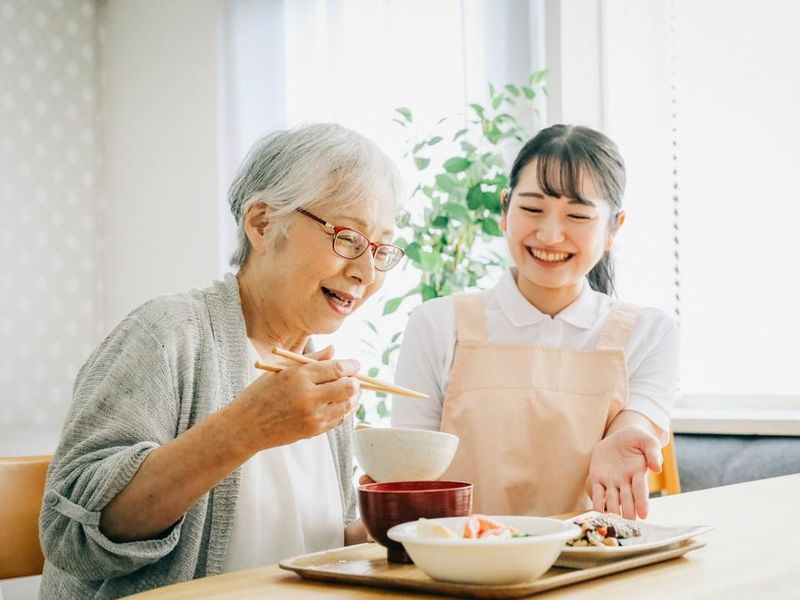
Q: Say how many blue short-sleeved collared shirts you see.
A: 0